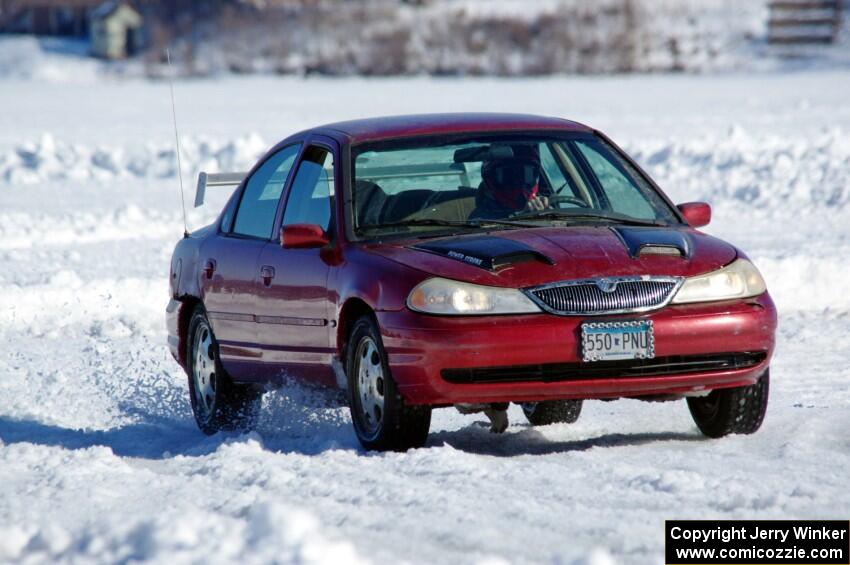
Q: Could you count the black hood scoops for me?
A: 2